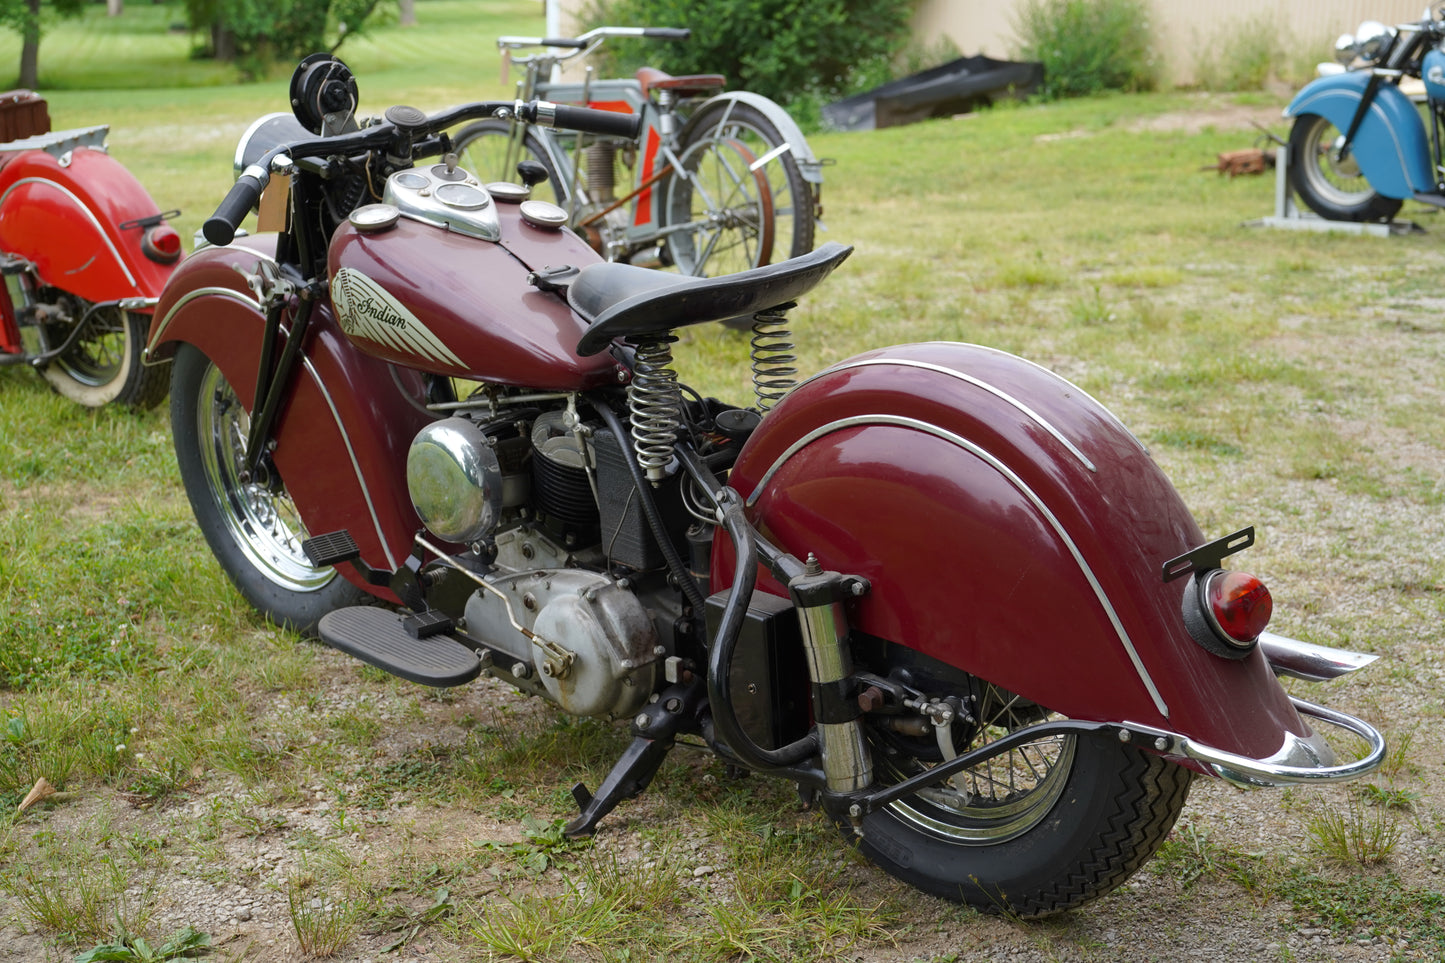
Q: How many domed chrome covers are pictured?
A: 1